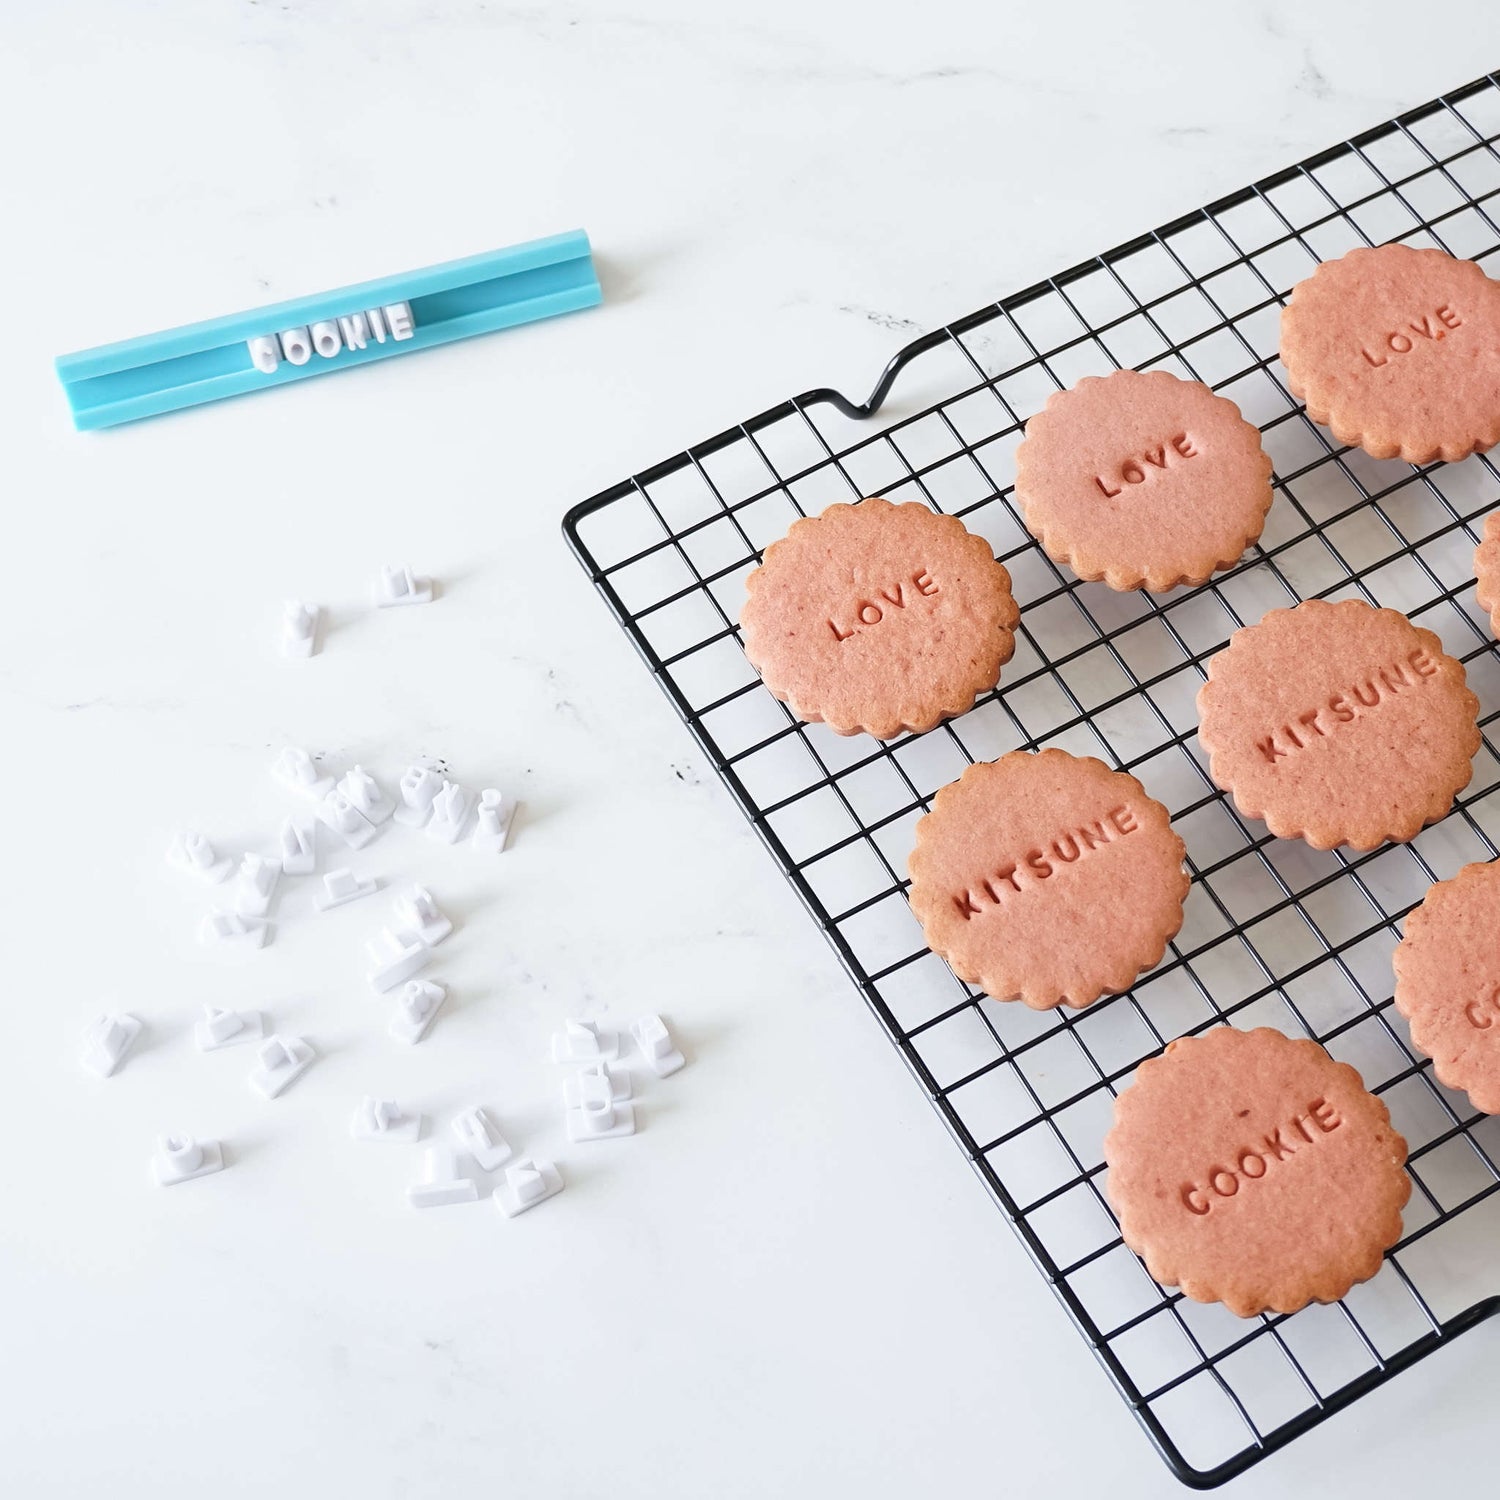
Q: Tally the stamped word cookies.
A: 7